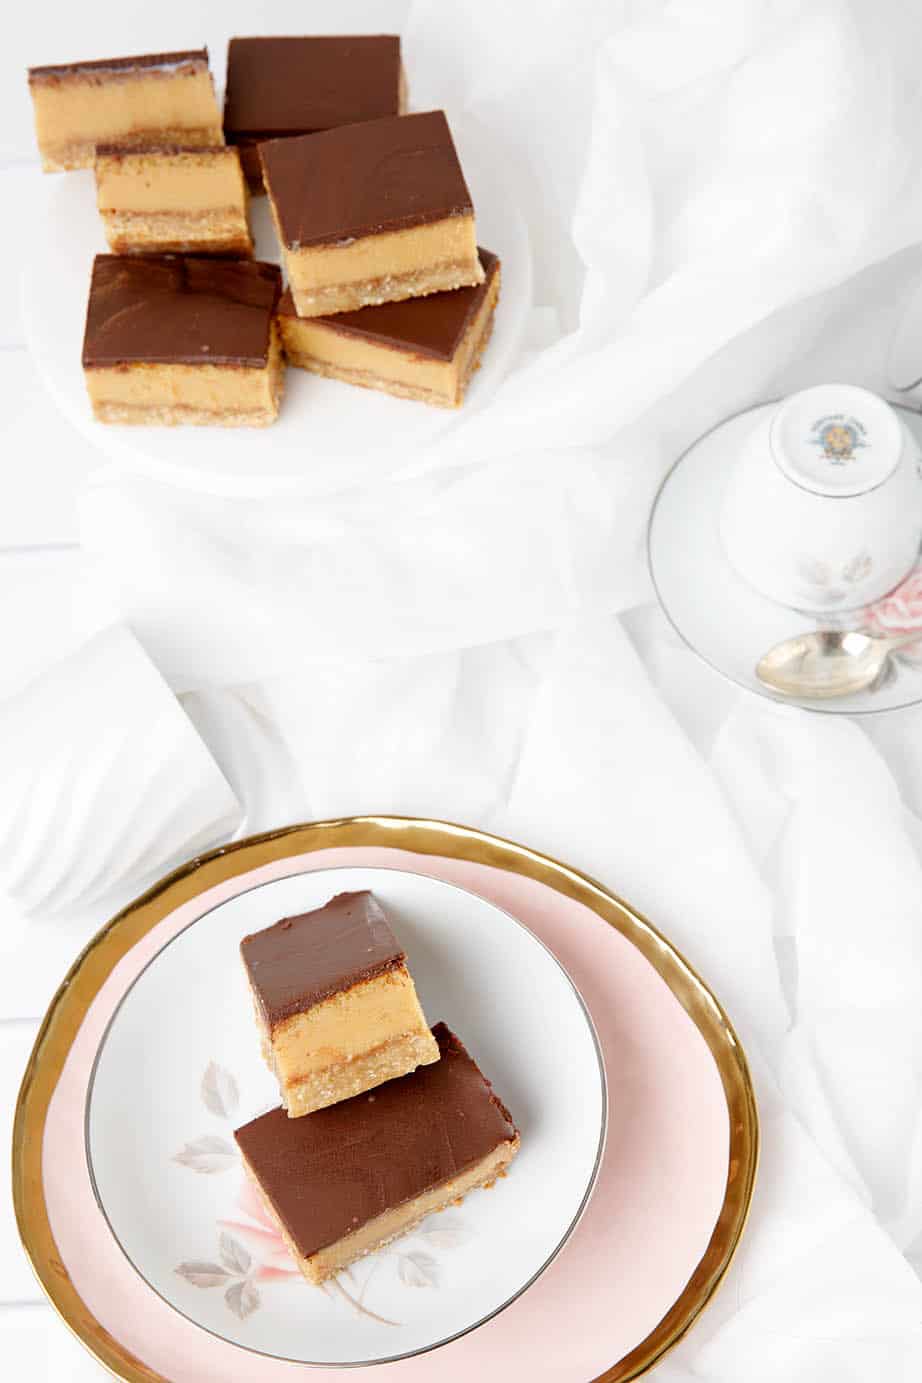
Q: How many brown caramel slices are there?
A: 8